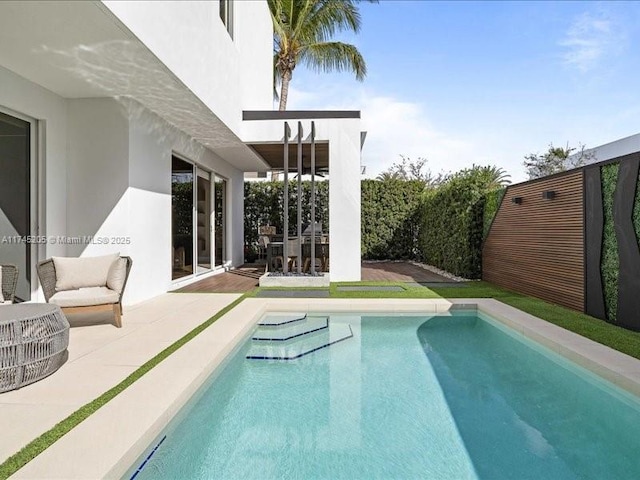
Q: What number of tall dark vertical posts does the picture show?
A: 3